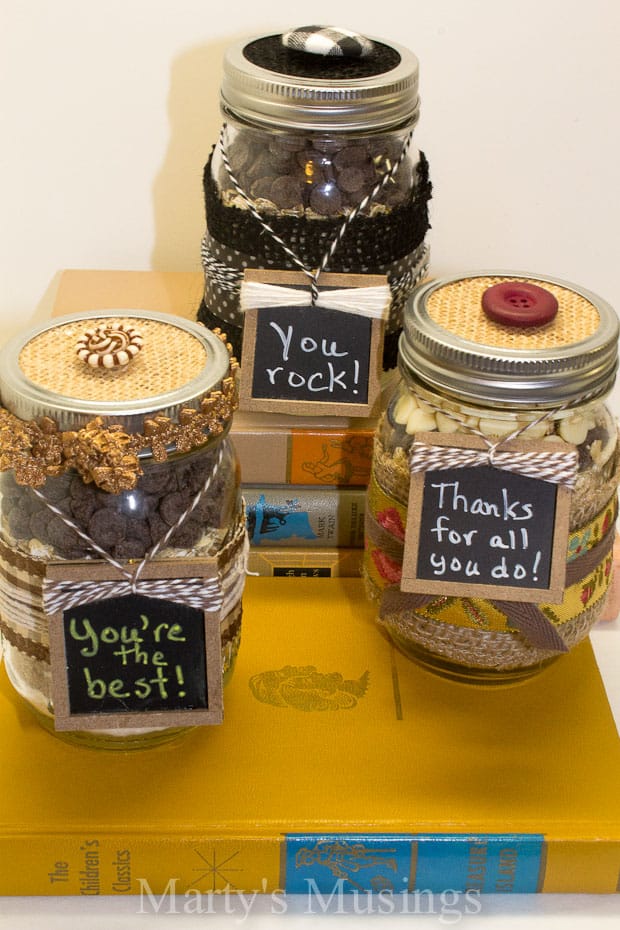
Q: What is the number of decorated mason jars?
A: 3